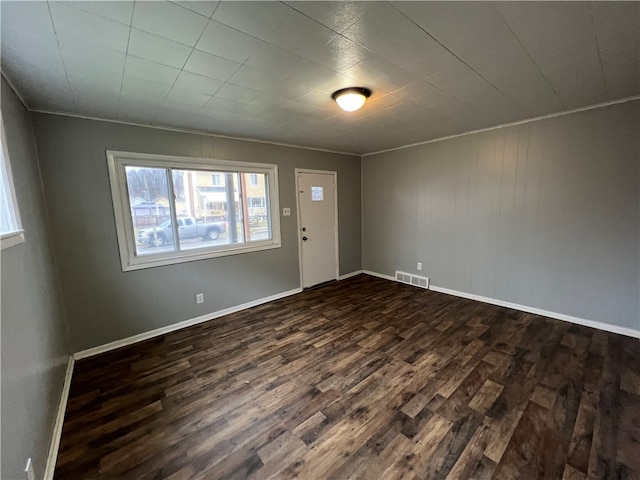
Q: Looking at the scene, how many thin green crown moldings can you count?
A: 0